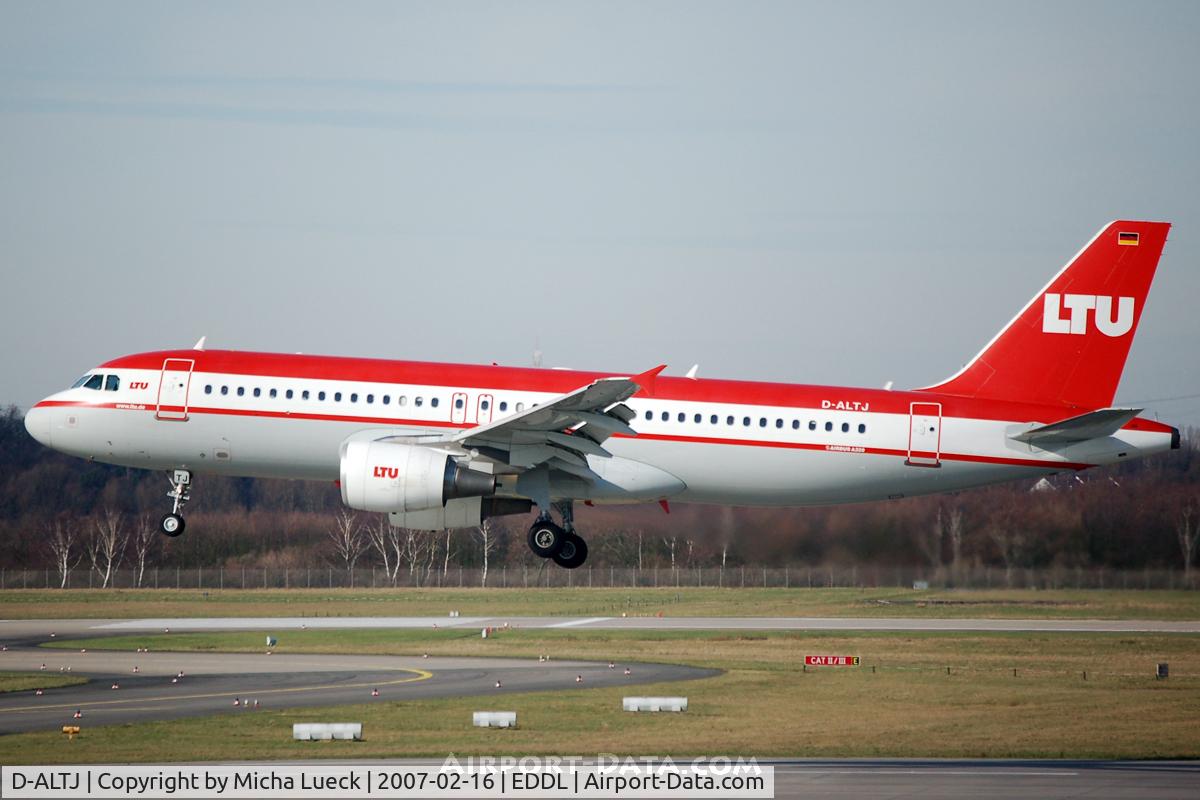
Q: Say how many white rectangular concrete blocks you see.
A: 3